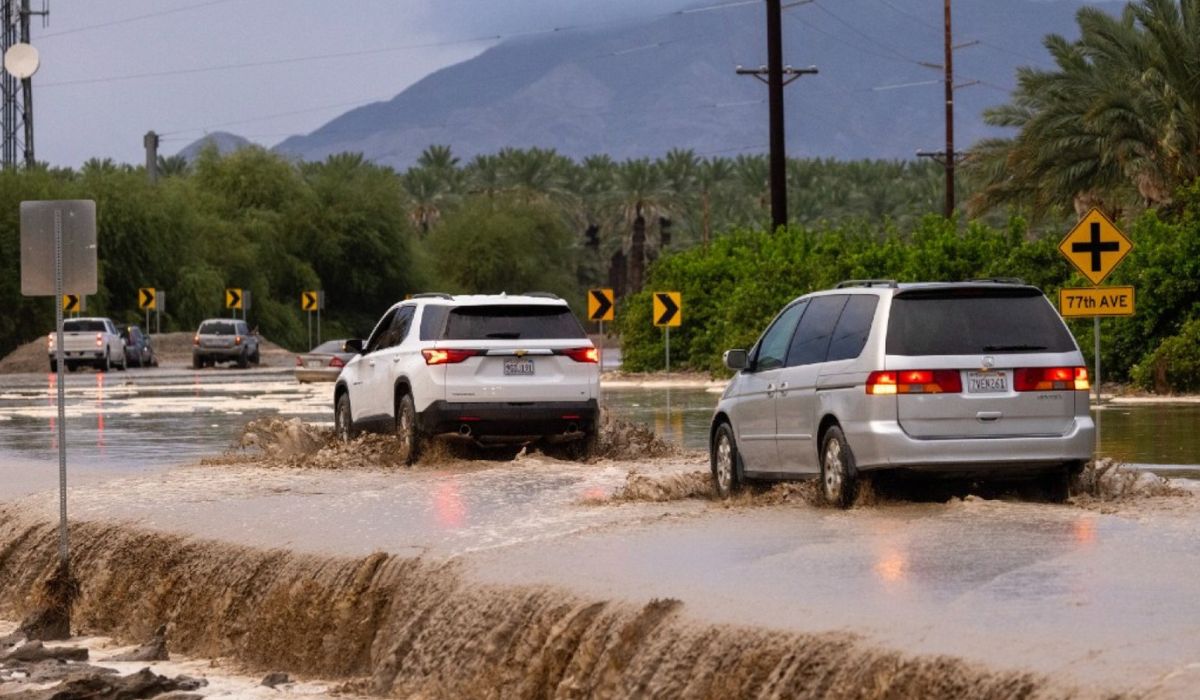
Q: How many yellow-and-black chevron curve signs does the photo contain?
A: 6